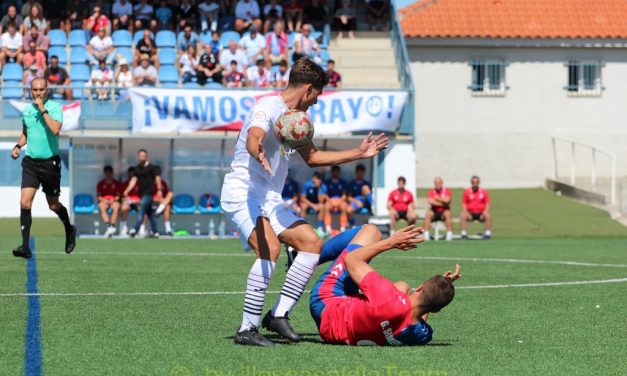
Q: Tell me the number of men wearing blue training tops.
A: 4